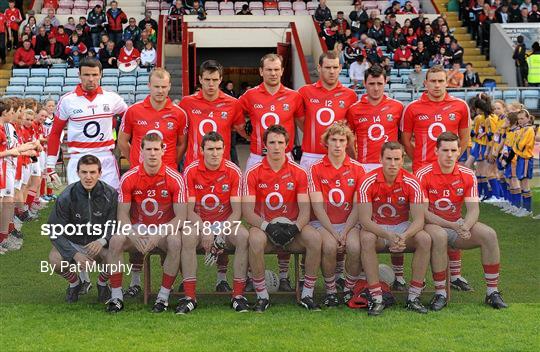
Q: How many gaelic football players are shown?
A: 14